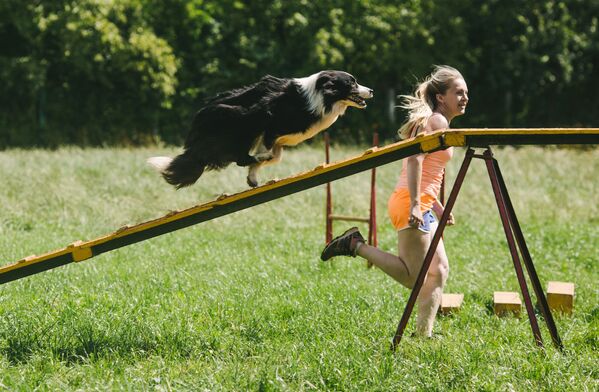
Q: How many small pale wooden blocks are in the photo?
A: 3